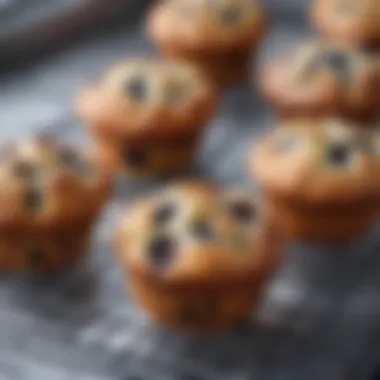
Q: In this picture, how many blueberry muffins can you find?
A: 7